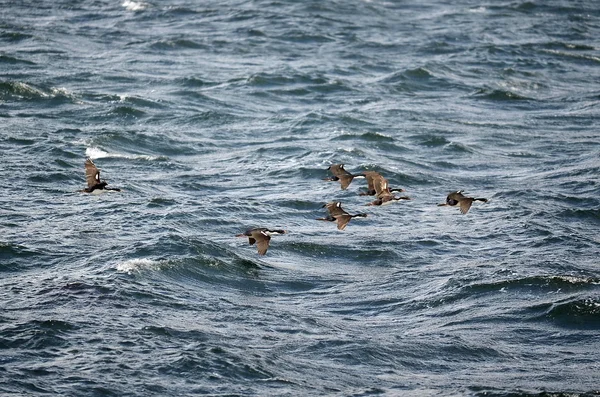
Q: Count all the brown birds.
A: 7